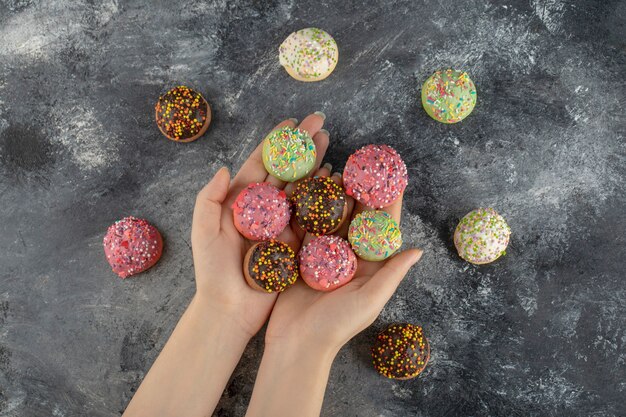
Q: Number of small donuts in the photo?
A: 13